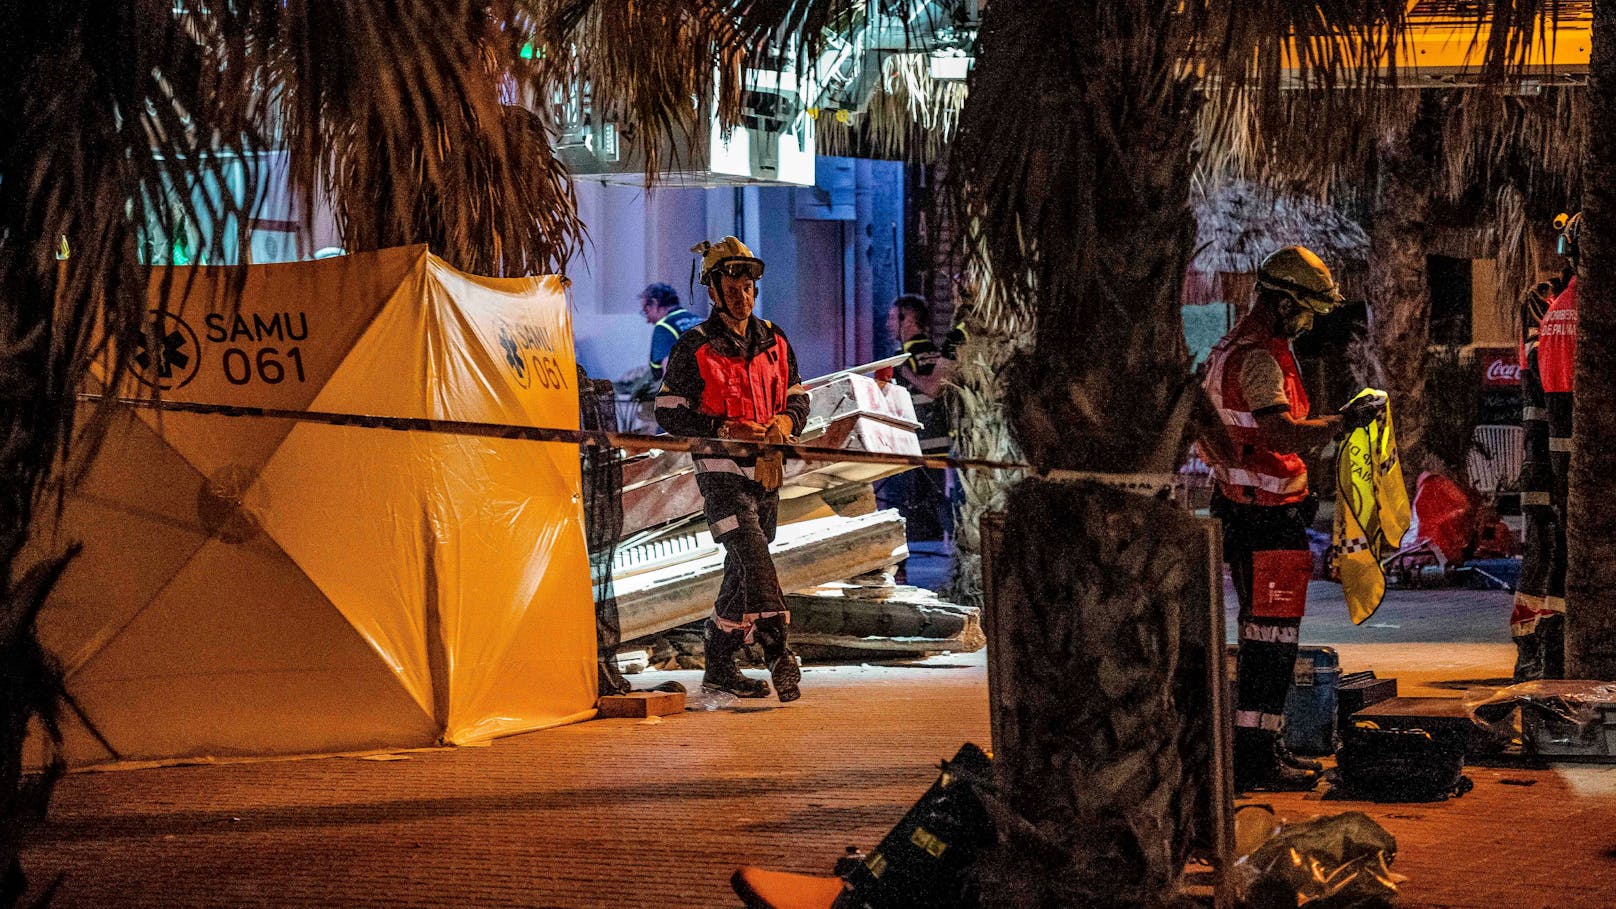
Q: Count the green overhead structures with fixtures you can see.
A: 0